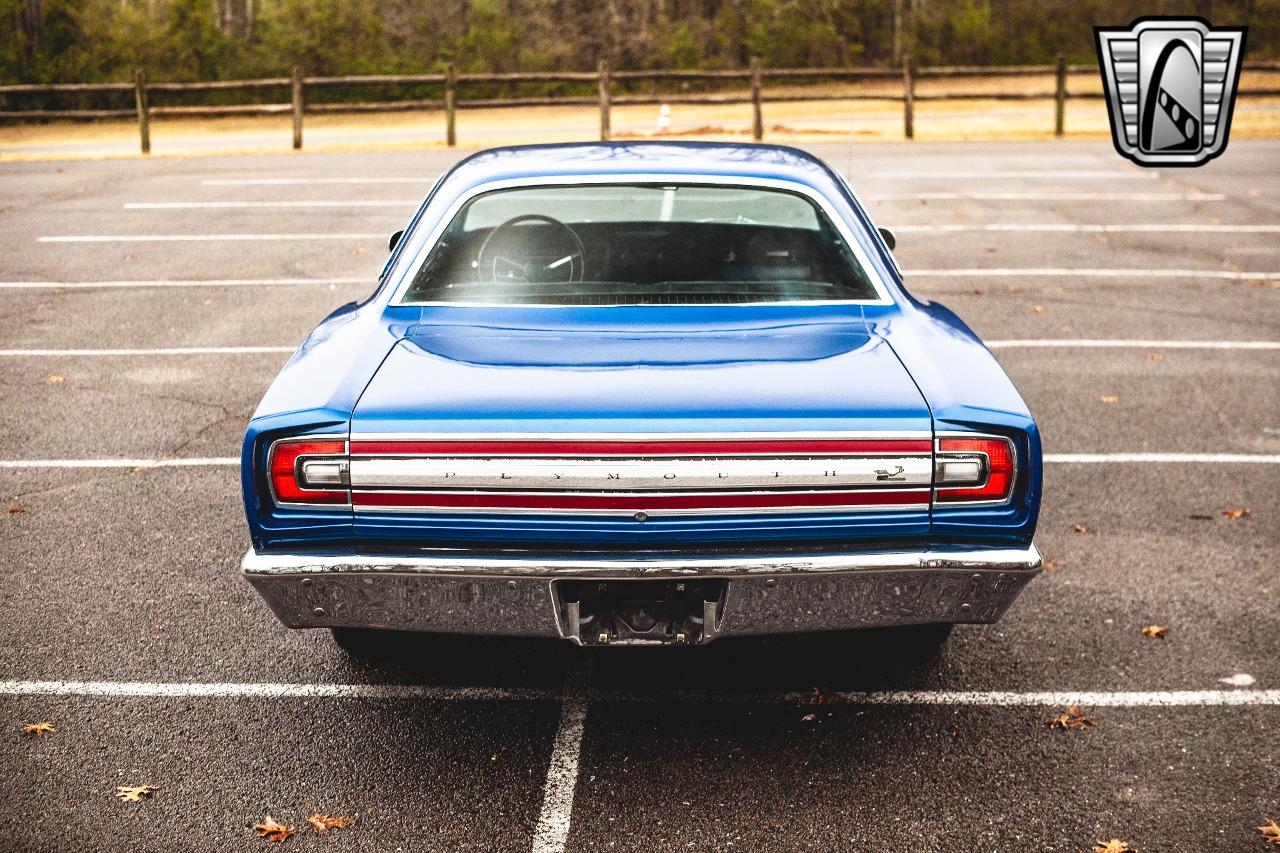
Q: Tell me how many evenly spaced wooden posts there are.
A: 7